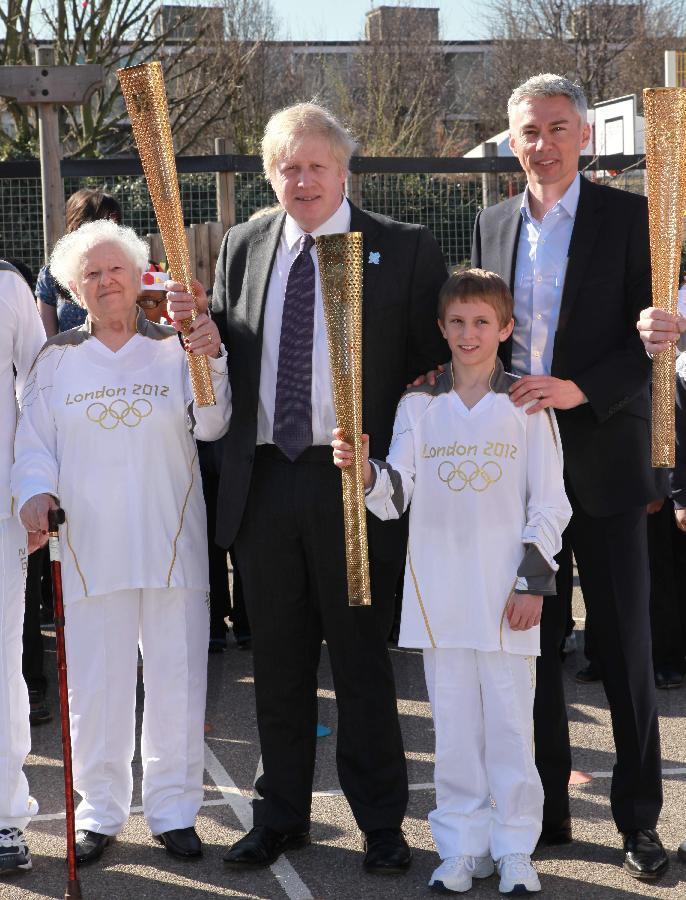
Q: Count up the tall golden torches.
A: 3